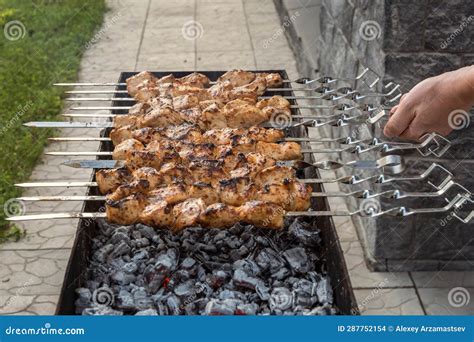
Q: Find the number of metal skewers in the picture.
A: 12